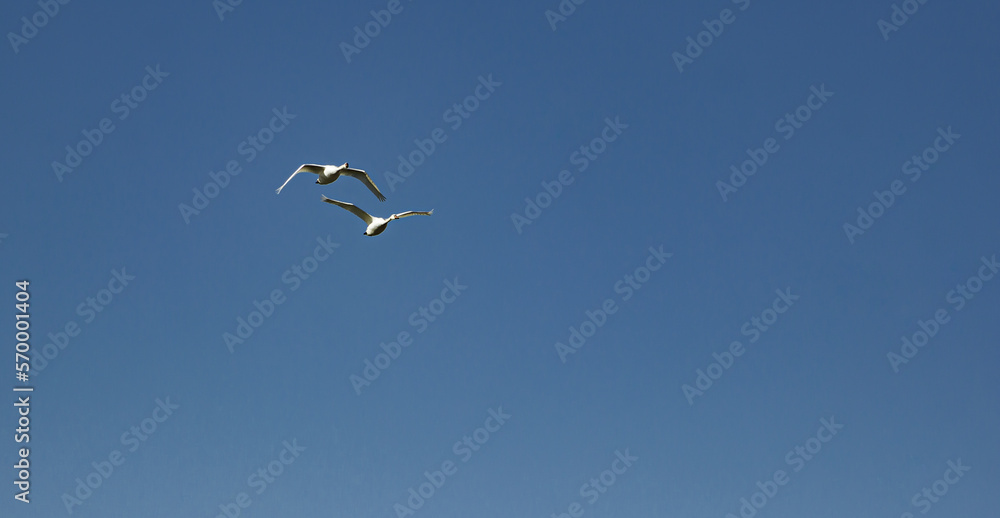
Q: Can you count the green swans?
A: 0